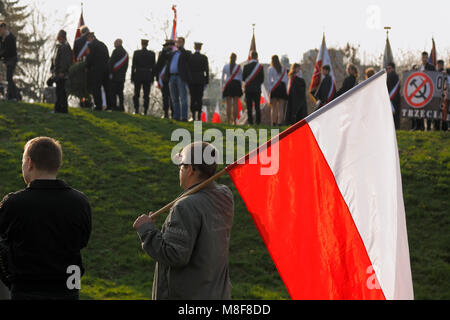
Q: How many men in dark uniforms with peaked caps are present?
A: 3